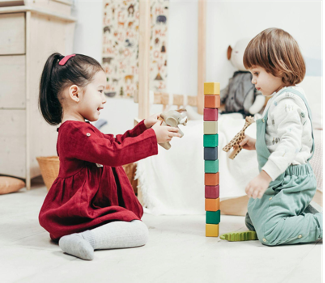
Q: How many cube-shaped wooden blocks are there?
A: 12